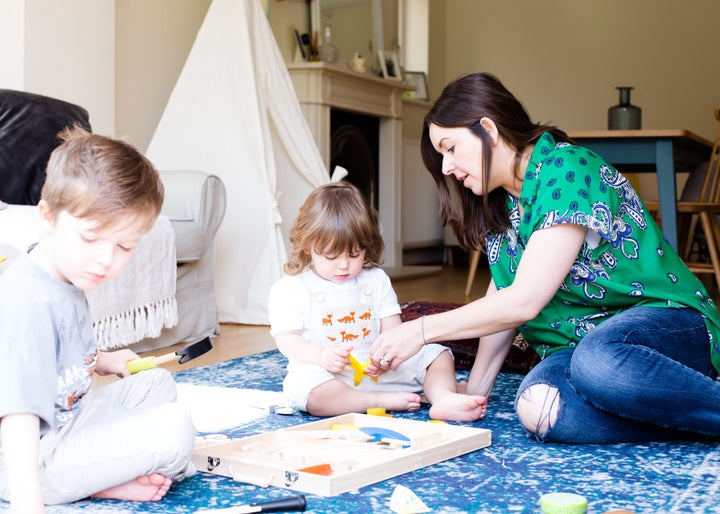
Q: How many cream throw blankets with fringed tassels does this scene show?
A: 1